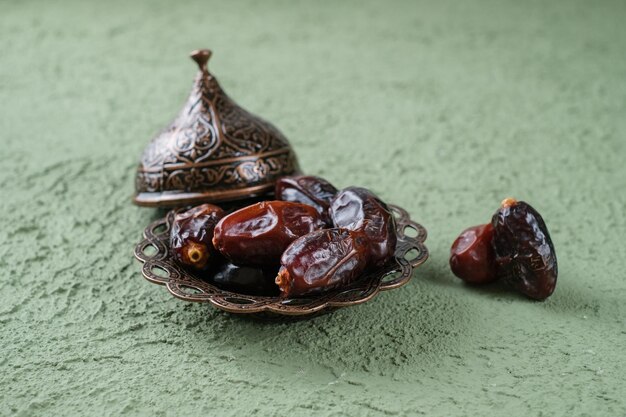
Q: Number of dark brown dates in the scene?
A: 7